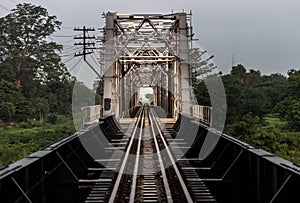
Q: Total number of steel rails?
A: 4